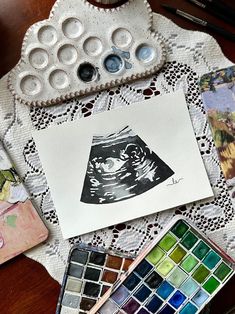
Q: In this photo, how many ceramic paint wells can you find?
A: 11